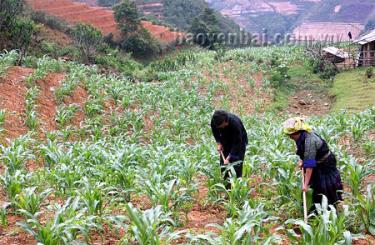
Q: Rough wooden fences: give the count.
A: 1